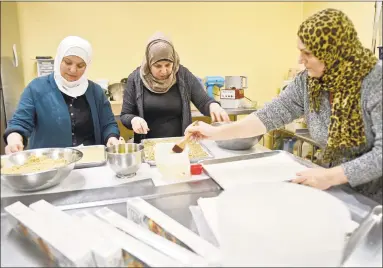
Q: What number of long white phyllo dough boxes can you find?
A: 5